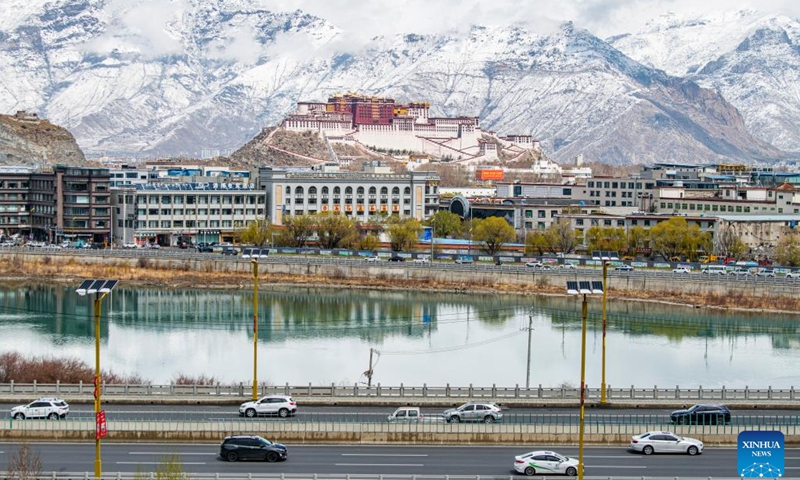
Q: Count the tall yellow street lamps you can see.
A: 4